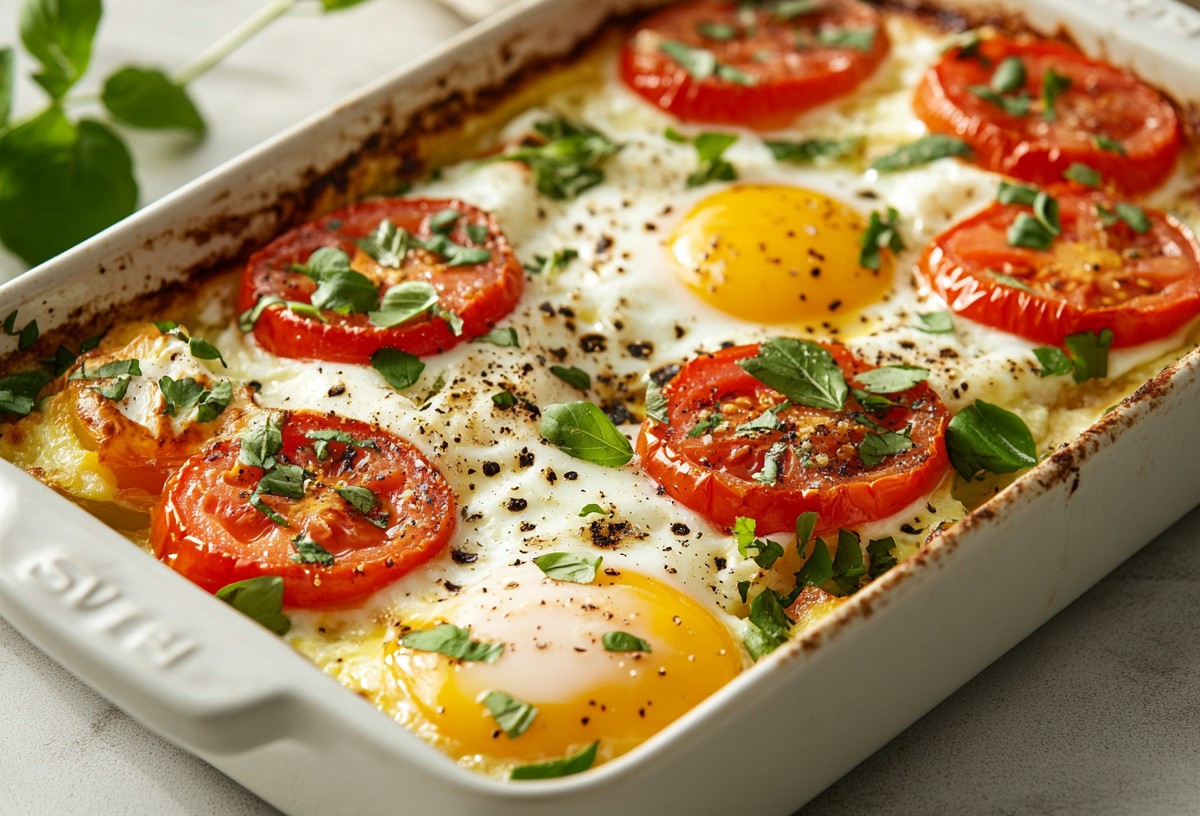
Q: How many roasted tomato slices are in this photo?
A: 6